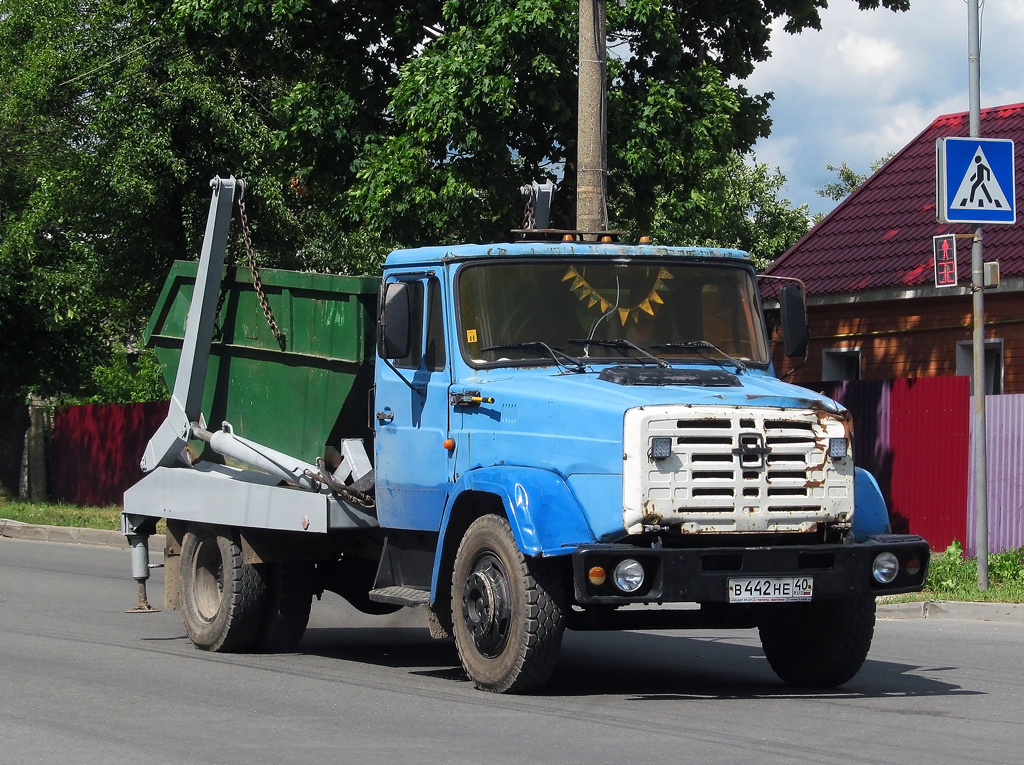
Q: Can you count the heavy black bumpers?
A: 1